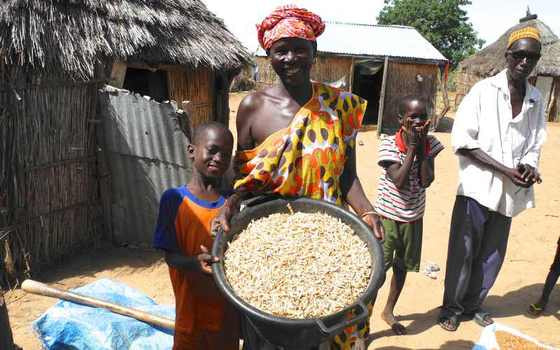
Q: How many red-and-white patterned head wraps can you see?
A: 1